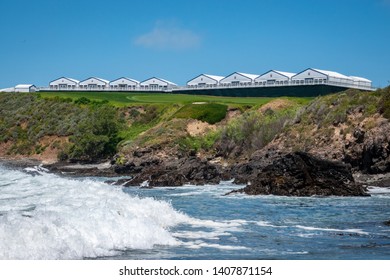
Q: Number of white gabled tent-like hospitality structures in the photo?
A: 8